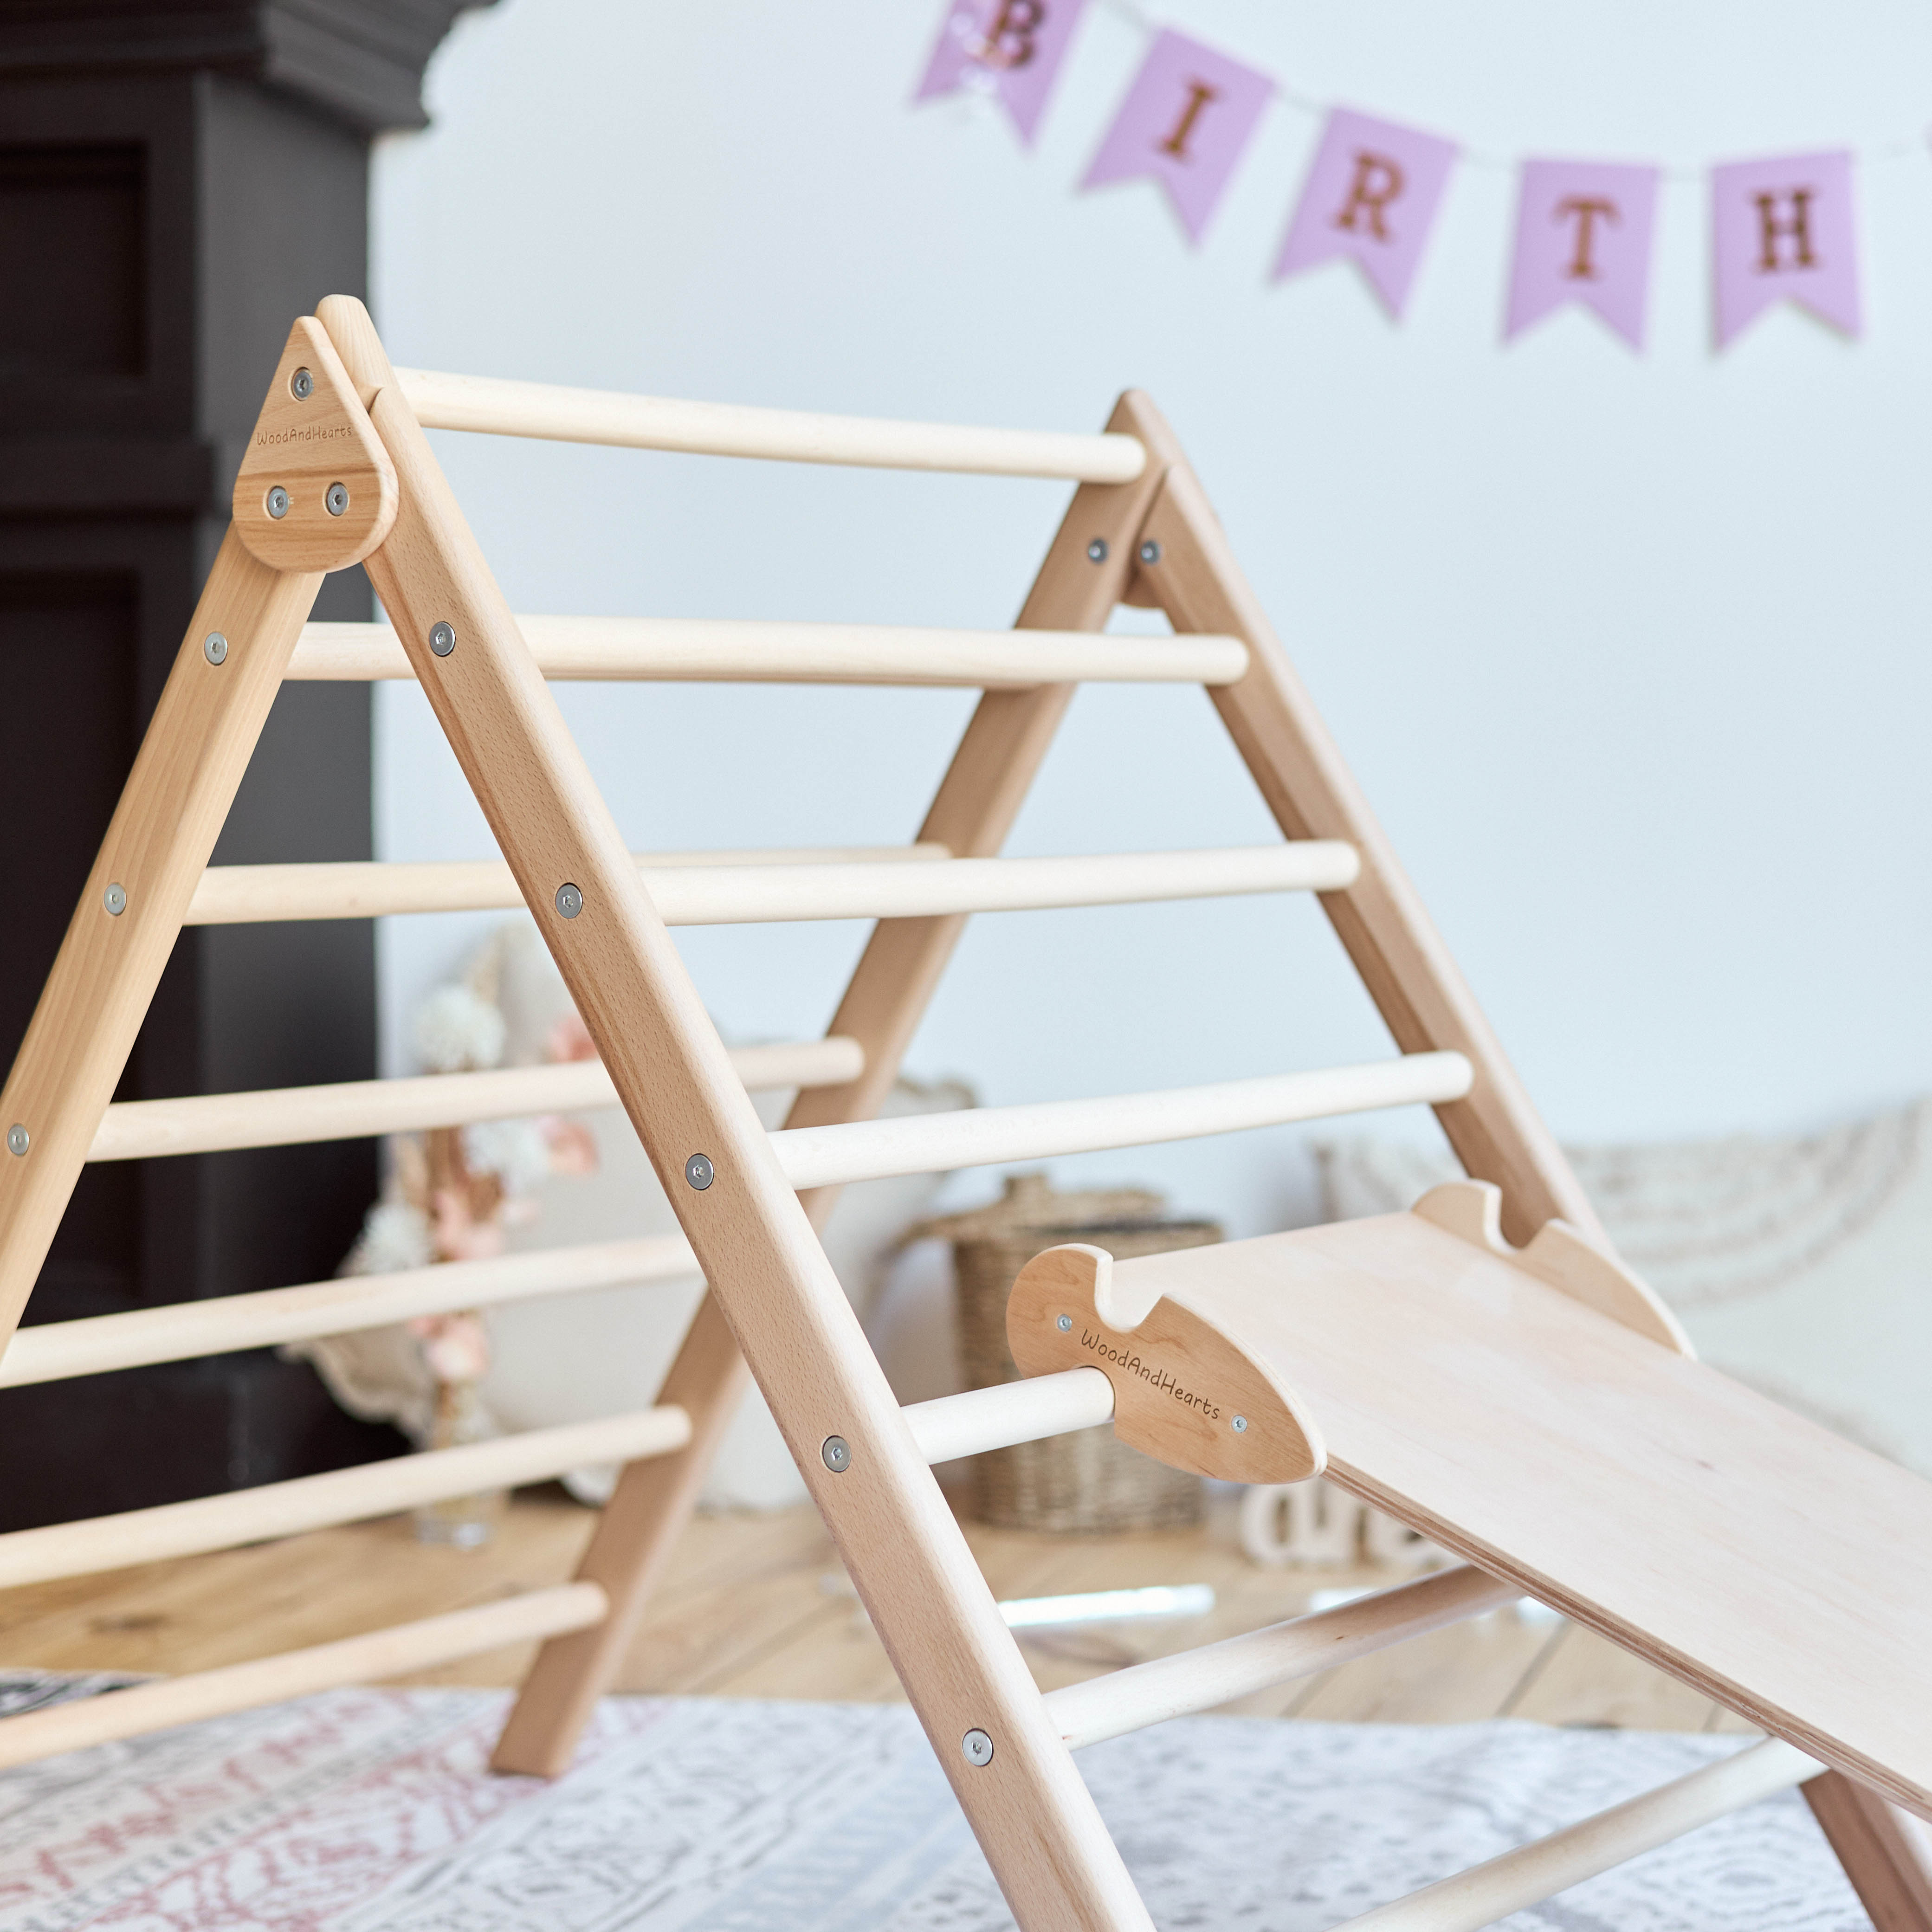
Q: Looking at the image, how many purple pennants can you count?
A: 5